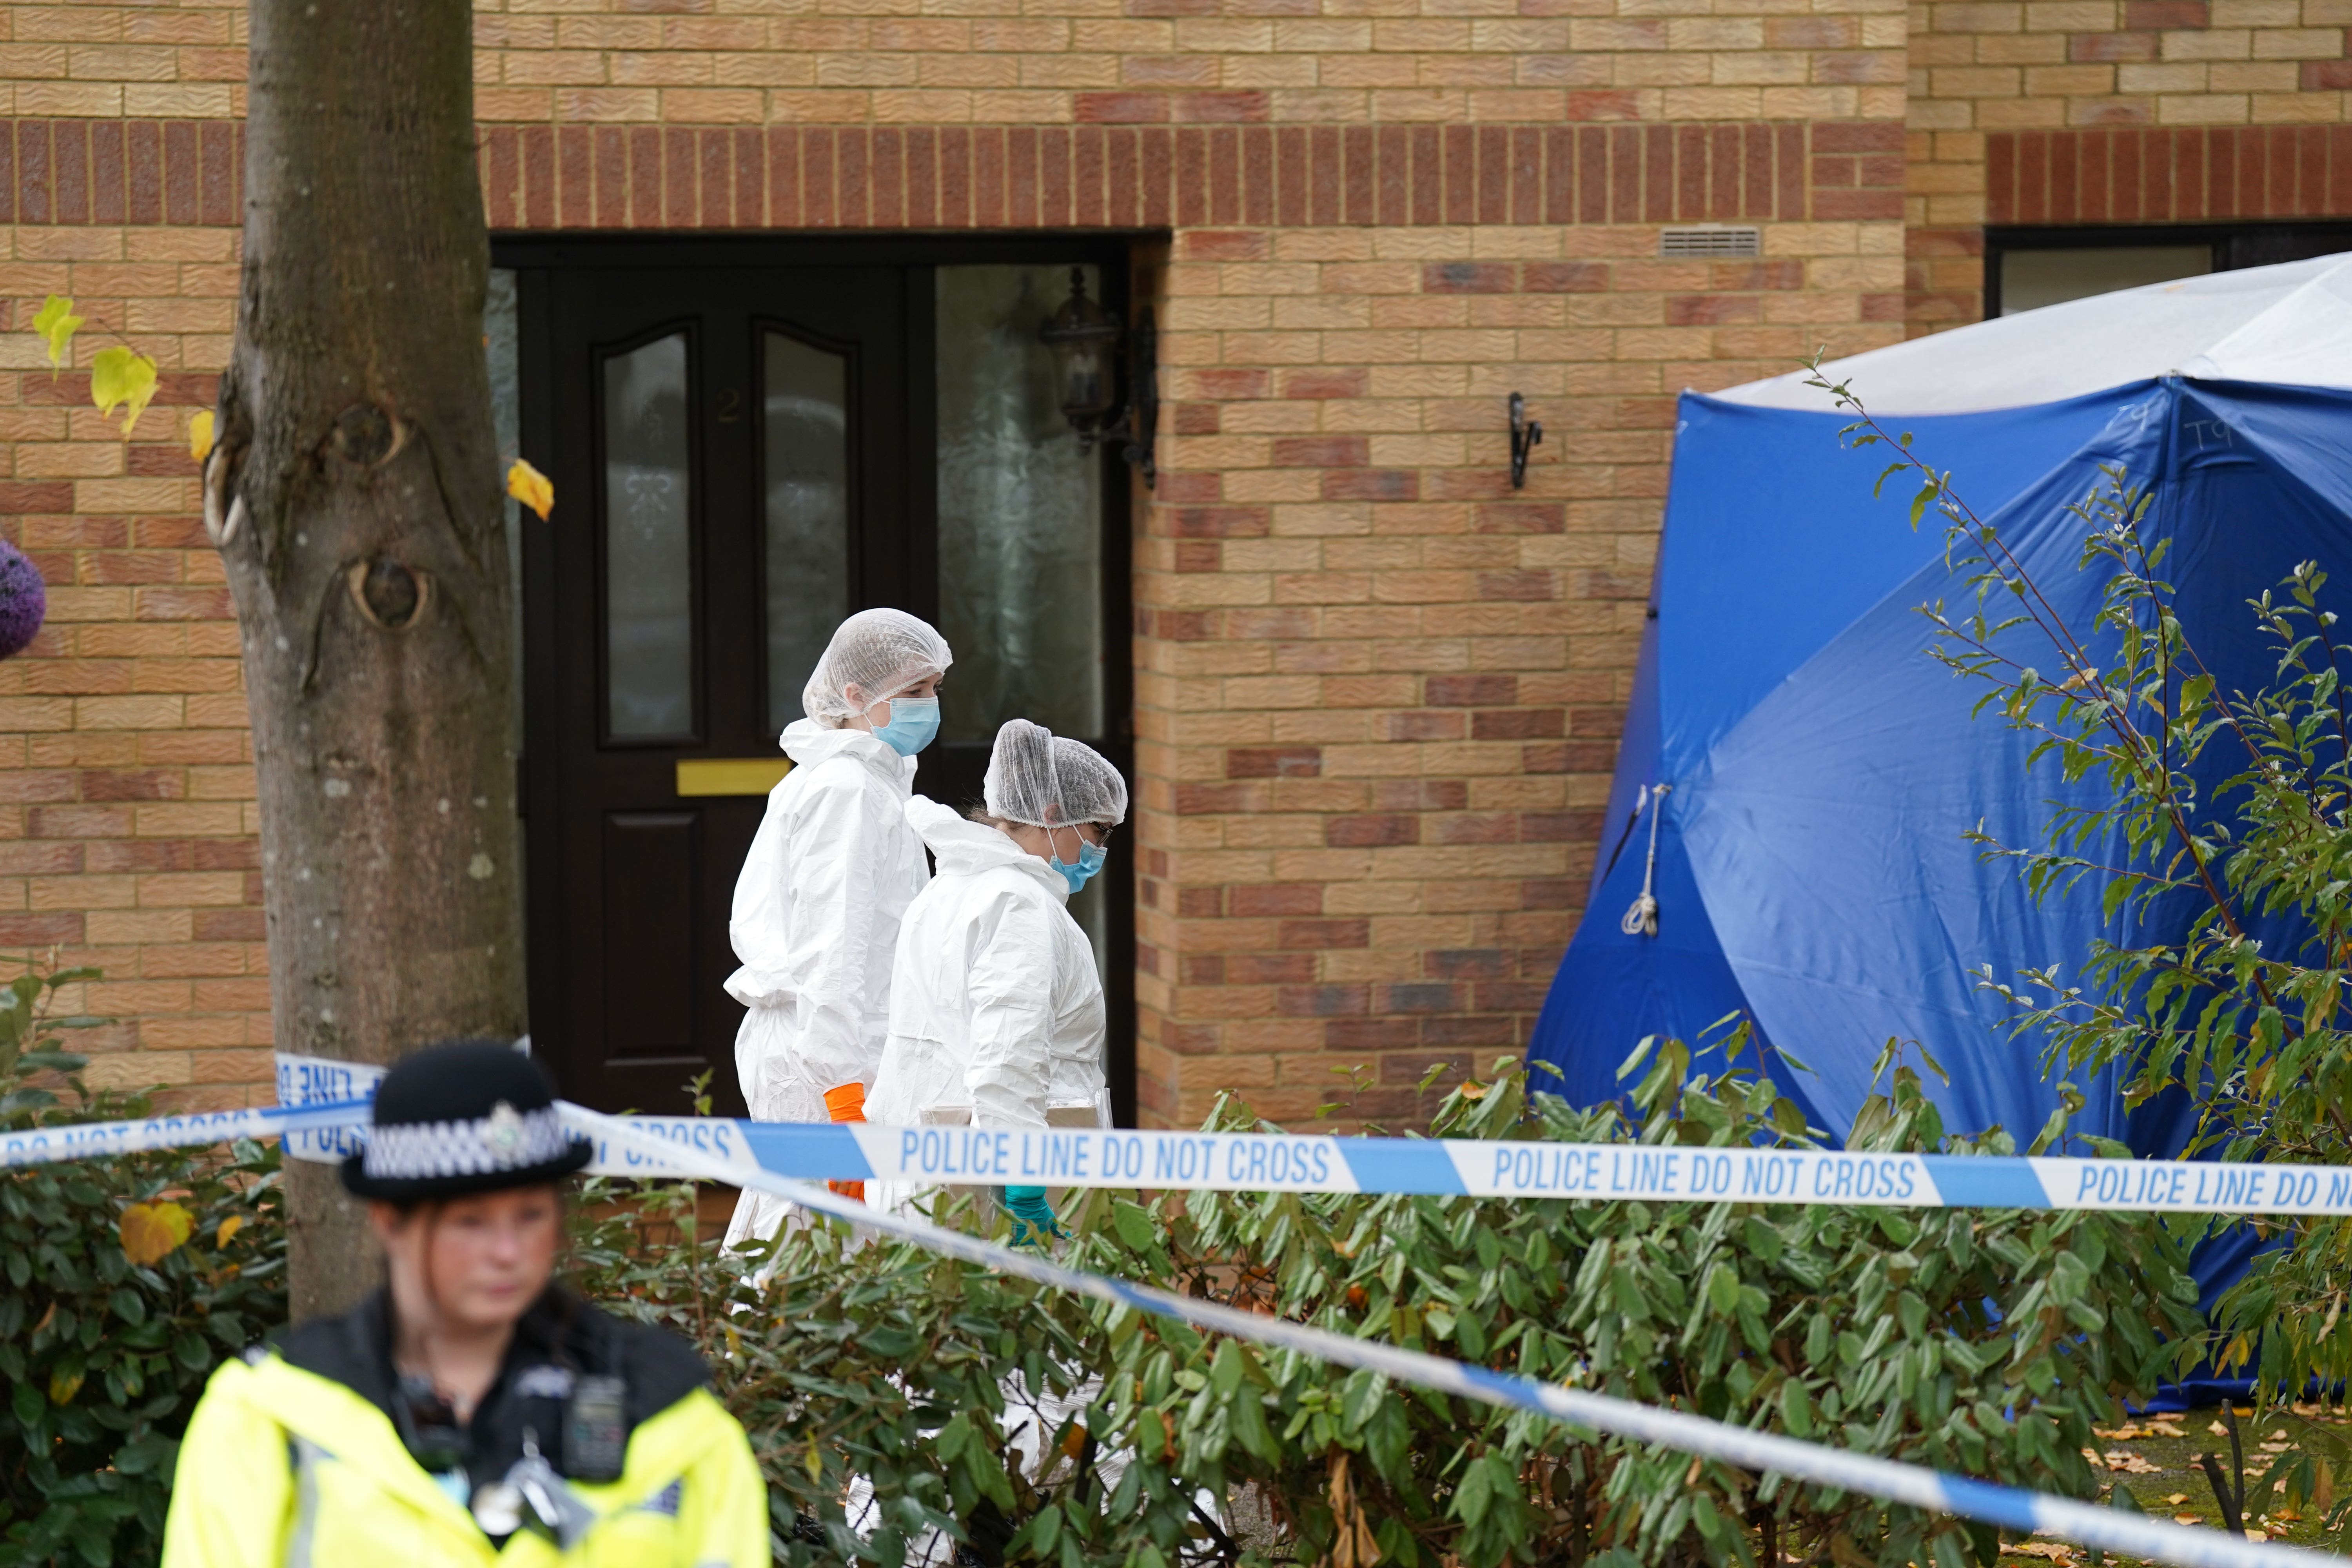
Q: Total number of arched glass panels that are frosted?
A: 2